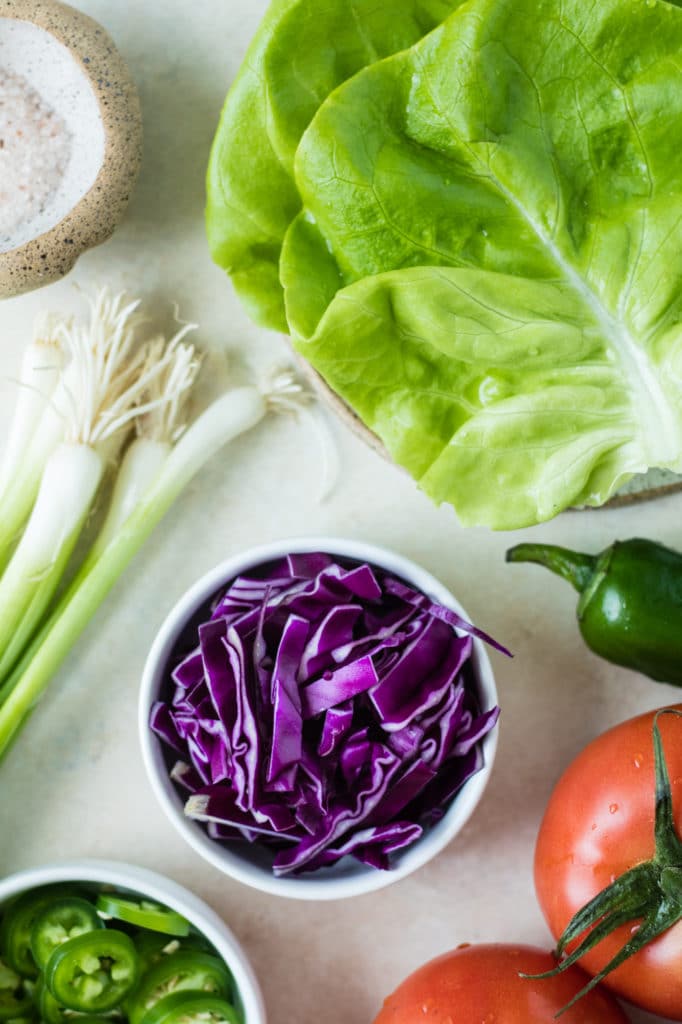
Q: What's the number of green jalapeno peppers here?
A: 1